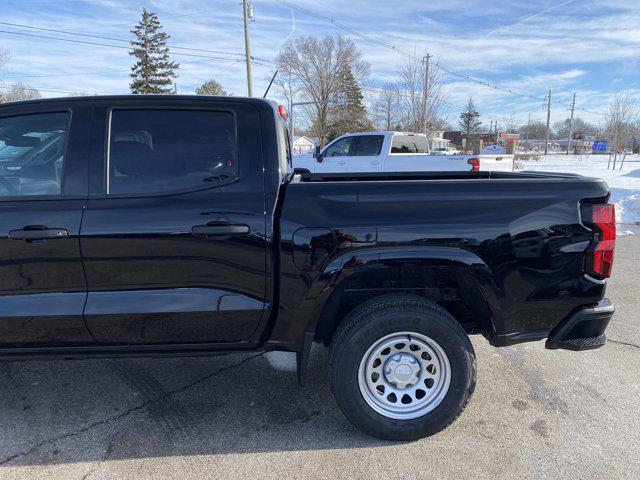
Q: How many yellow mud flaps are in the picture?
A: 0